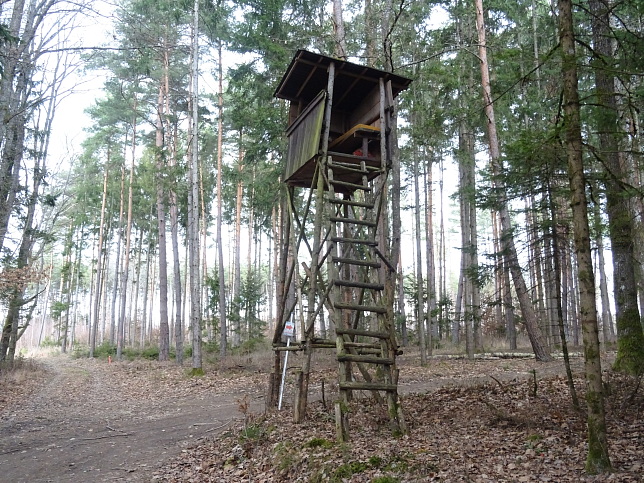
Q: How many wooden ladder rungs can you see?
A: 11